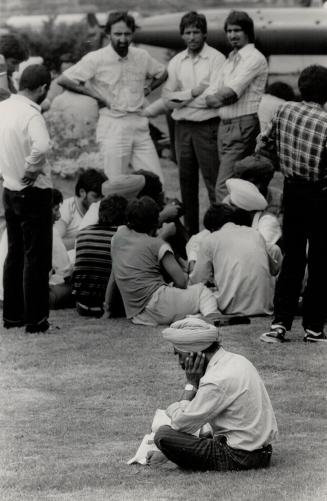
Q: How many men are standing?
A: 5